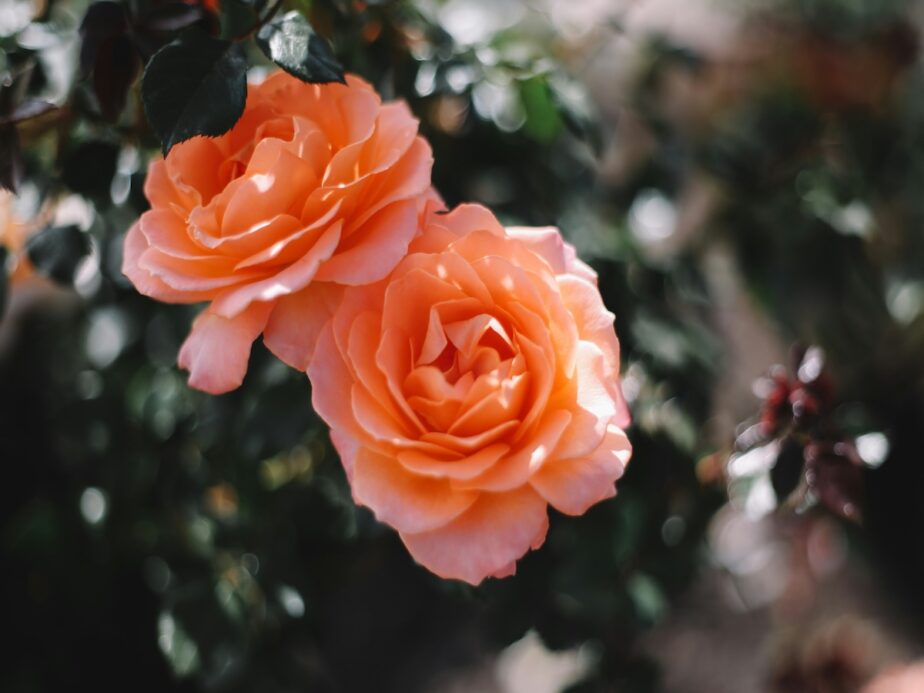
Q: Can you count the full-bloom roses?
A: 2